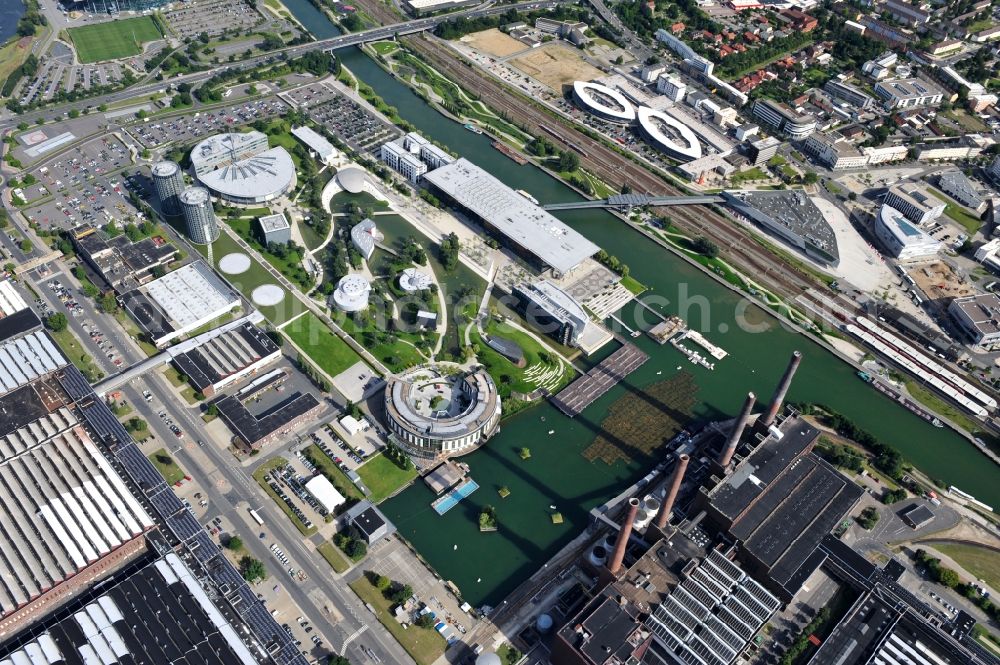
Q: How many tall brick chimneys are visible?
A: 4